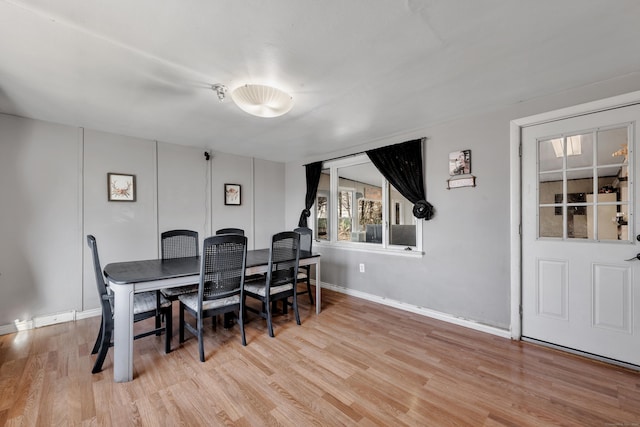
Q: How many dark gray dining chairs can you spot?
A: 6